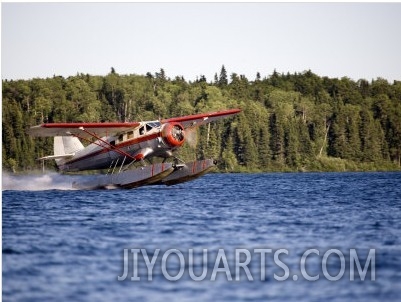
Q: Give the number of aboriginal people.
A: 0